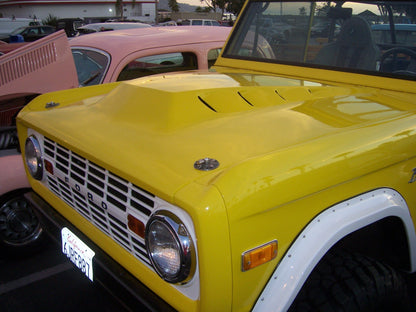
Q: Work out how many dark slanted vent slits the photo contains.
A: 4